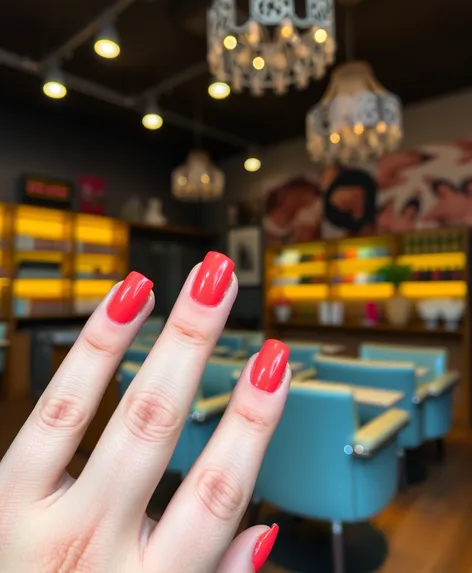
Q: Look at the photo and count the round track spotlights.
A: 5